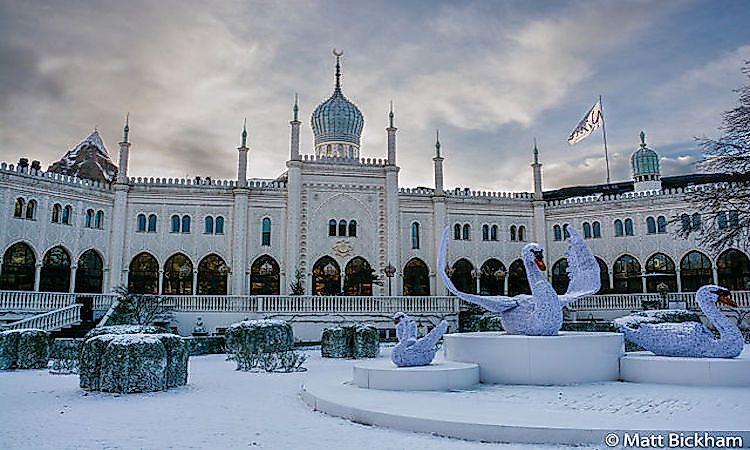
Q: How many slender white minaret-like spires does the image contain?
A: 6